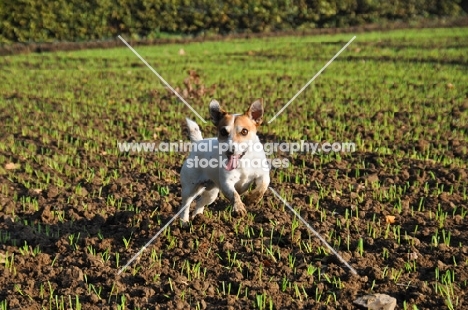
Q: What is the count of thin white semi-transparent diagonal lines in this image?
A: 4